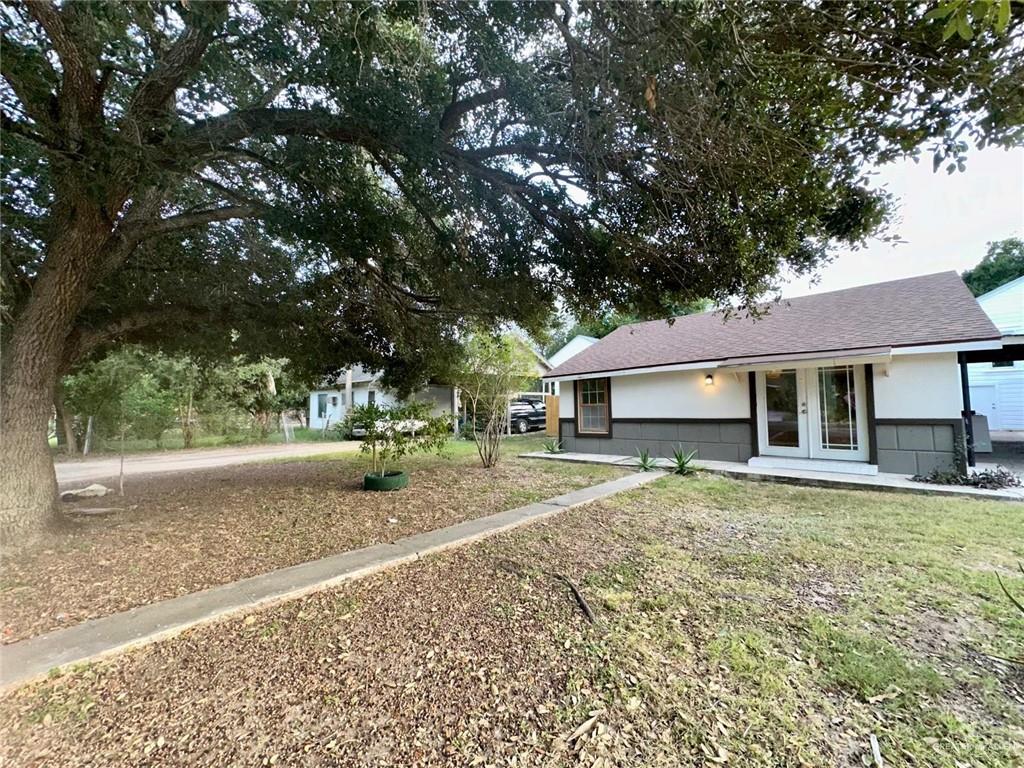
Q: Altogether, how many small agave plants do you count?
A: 3